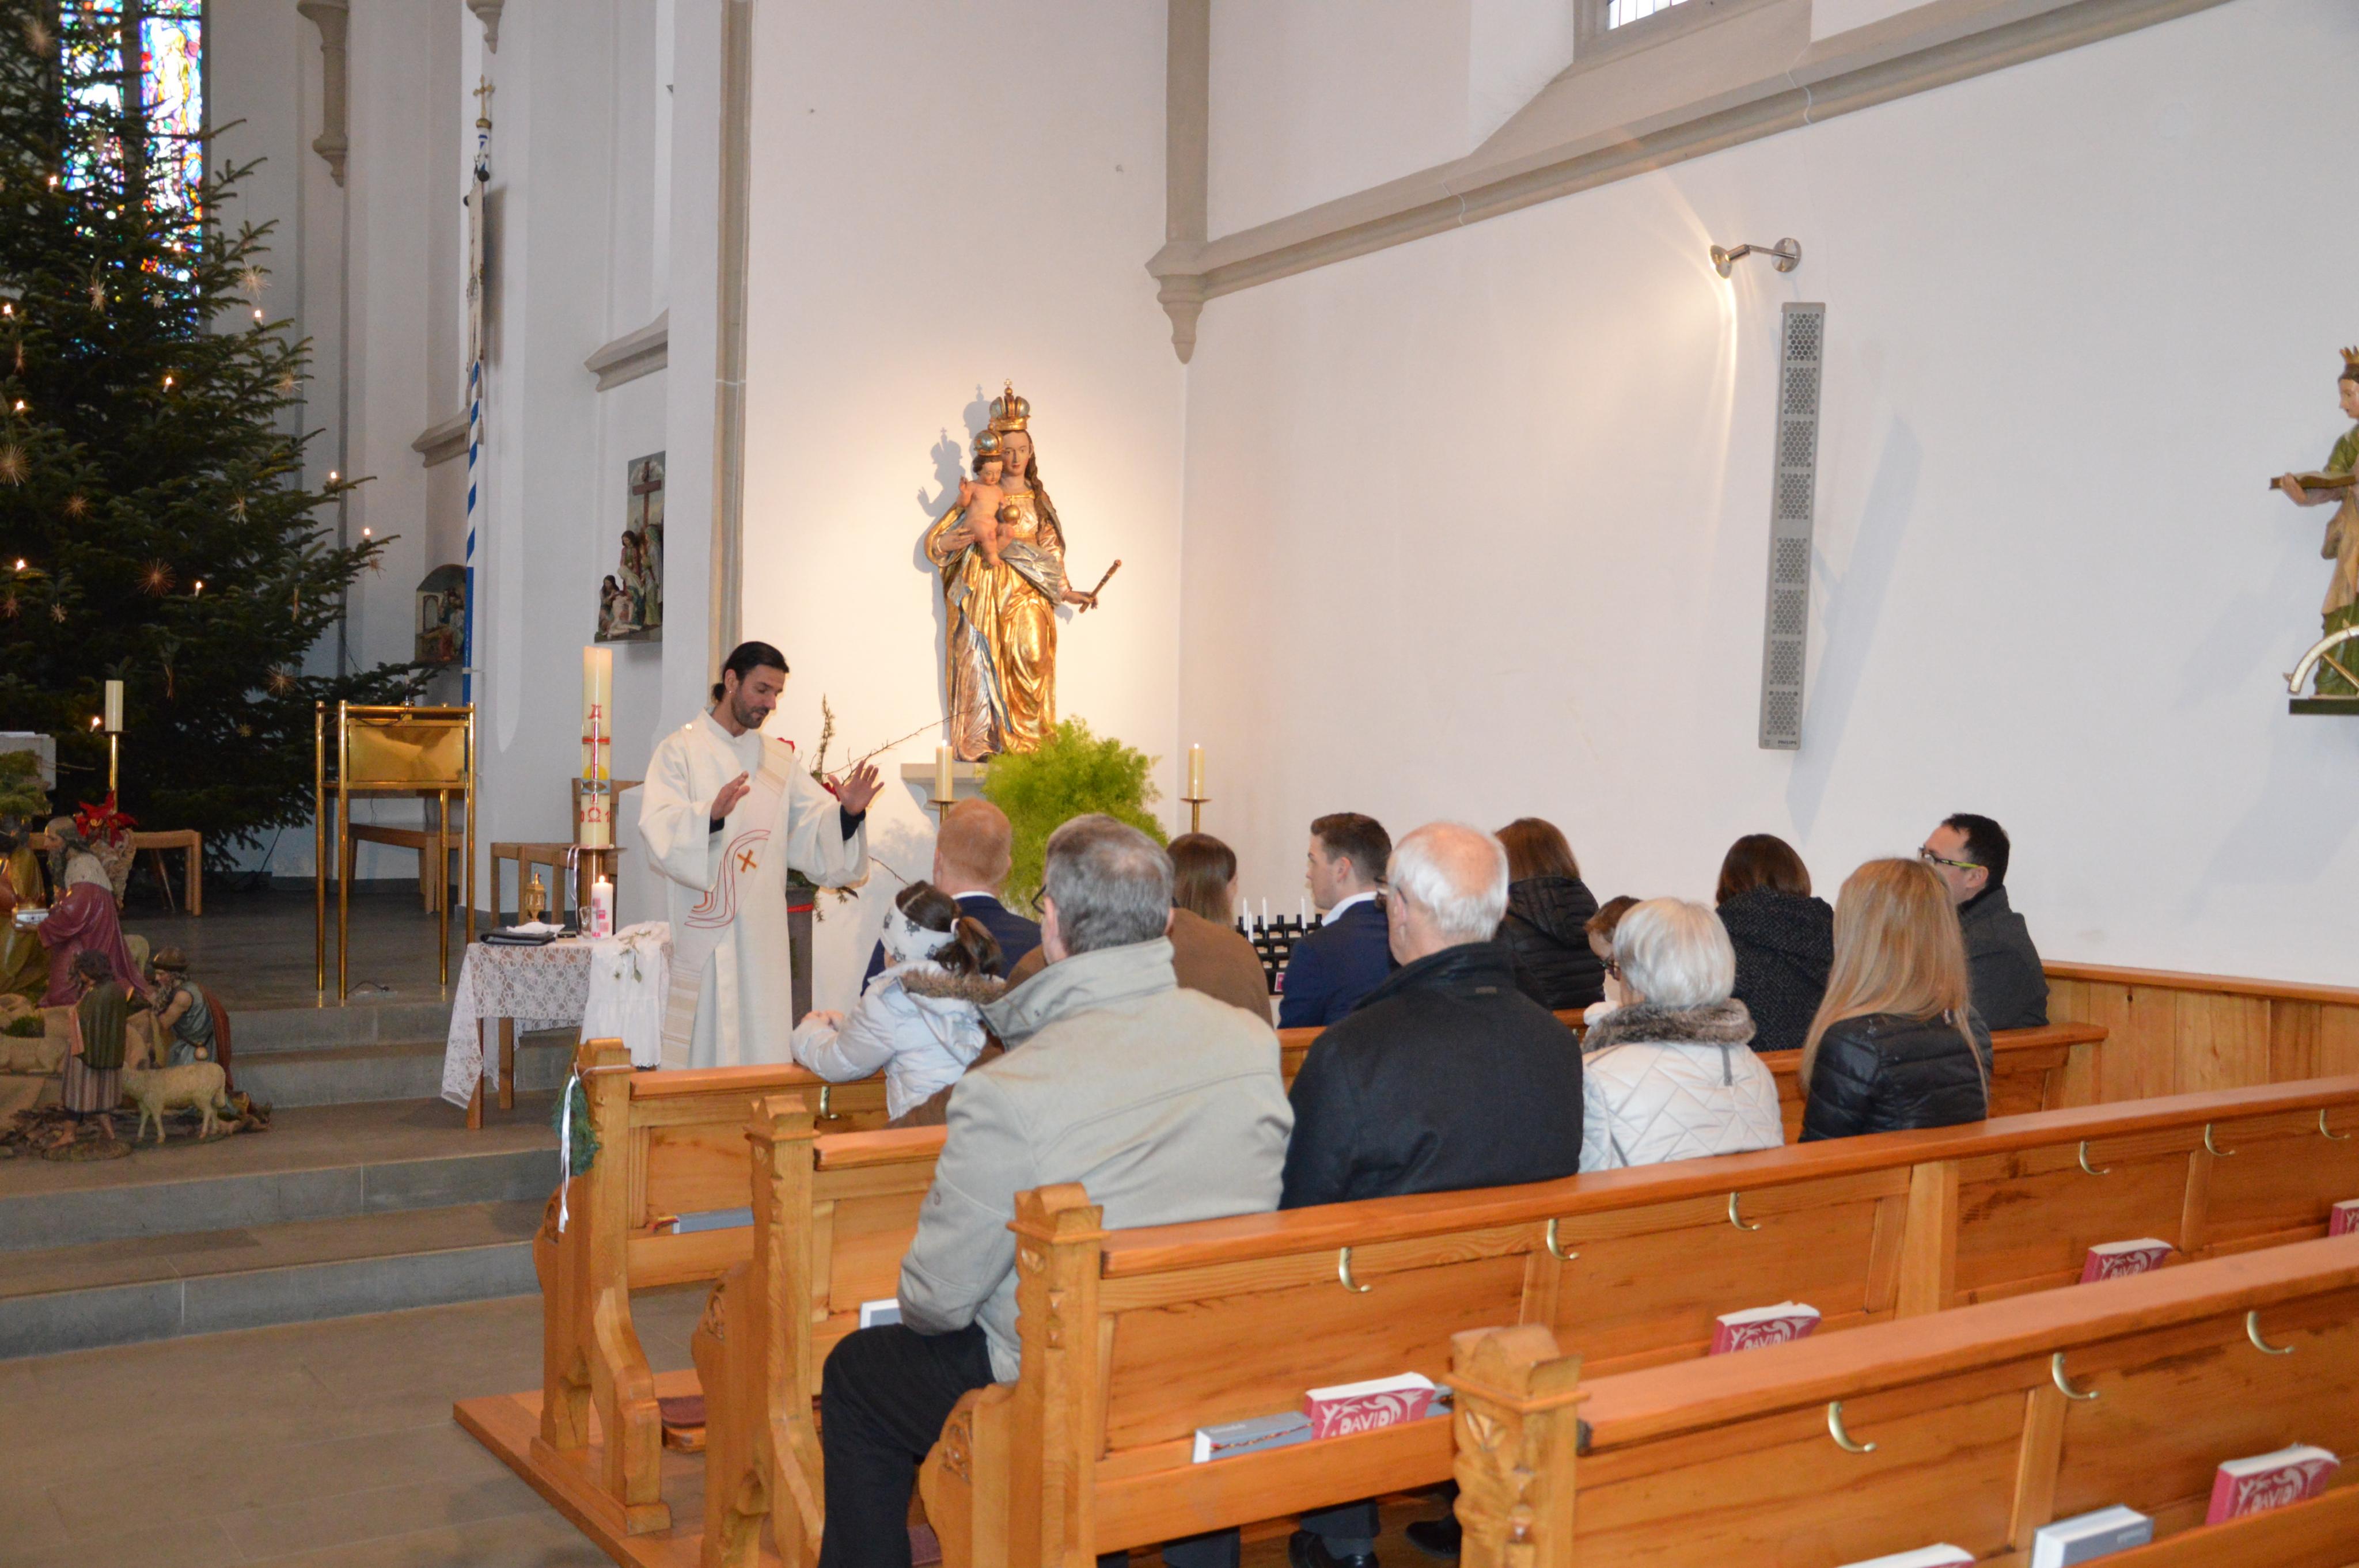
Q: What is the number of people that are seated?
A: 12